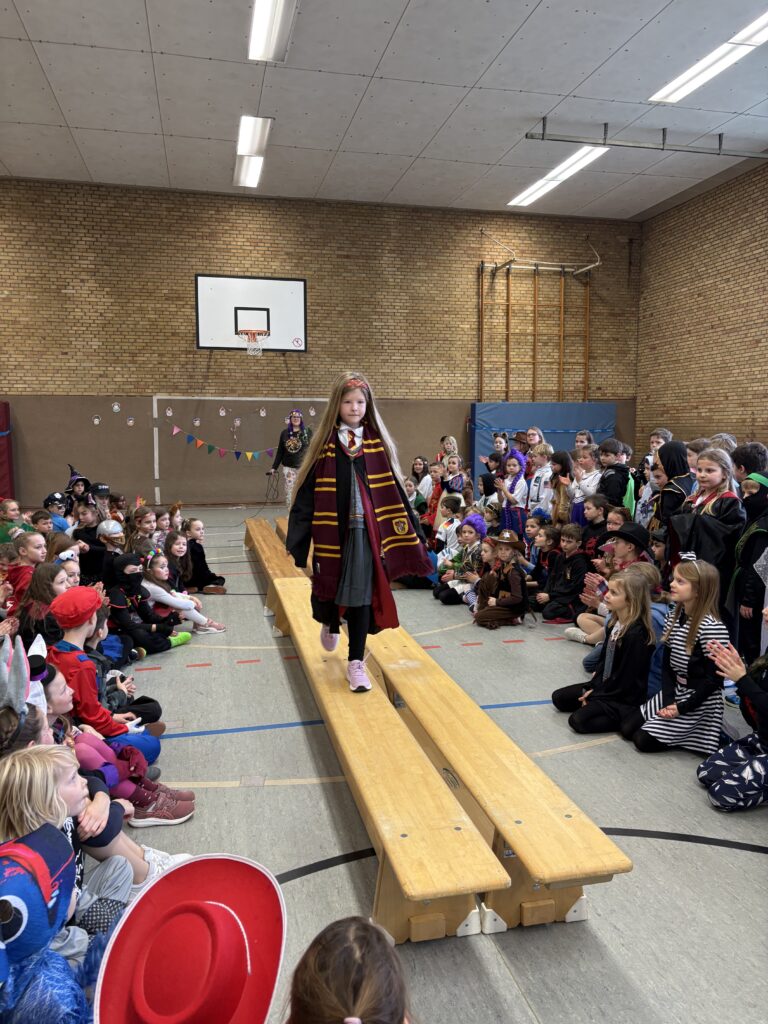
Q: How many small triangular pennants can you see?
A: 9